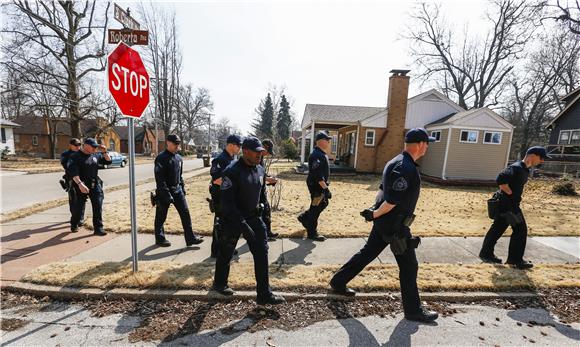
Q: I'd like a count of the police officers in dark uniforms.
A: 9